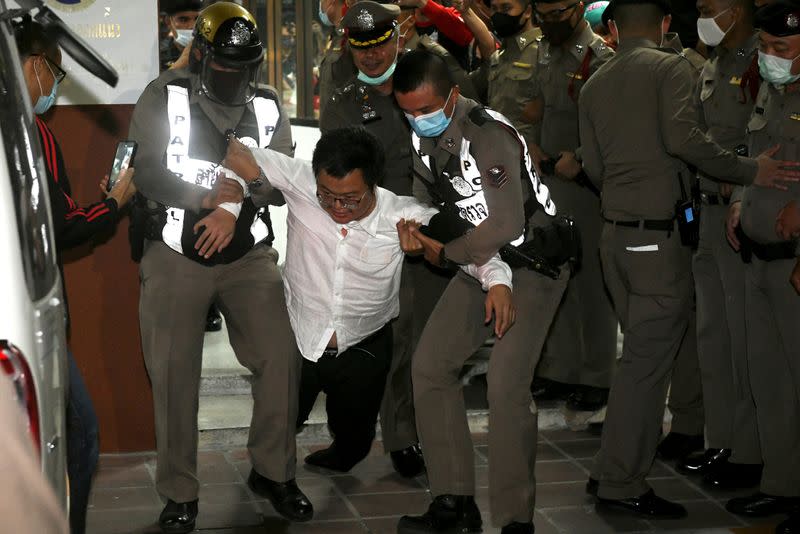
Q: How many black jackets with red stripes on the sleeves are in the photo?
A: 1